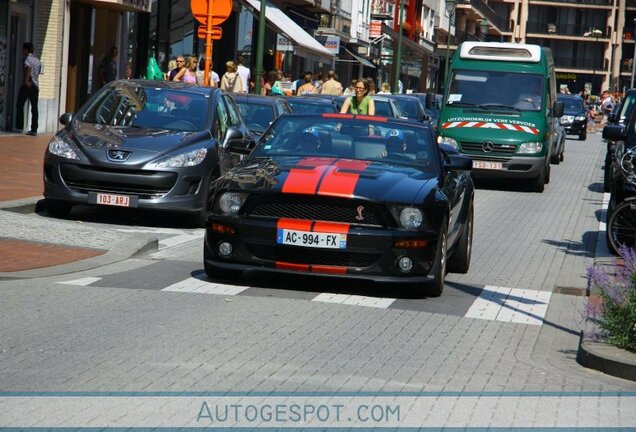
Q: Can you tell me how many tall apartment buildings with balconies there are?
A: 1